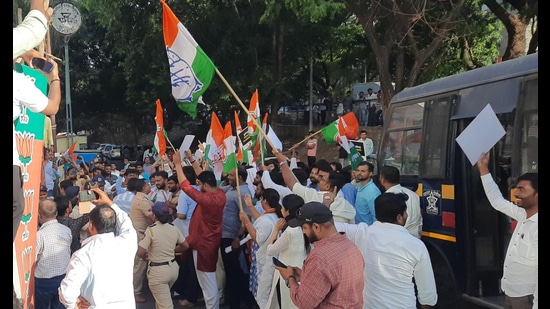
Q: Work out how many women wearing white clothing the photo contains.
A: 2